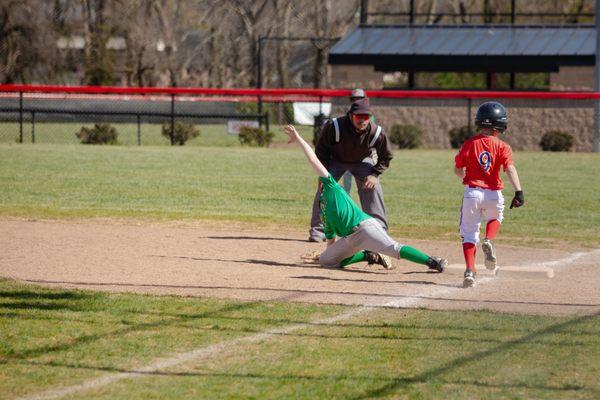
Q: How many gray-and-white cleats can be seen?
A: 2